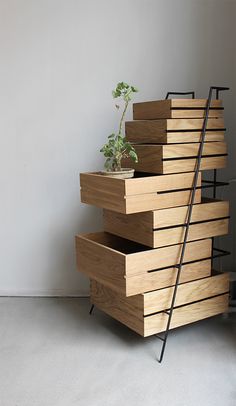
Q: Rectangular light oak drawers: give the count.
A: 7